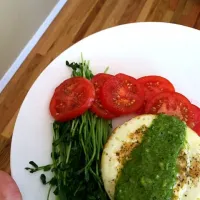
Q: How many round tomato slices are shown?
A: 6